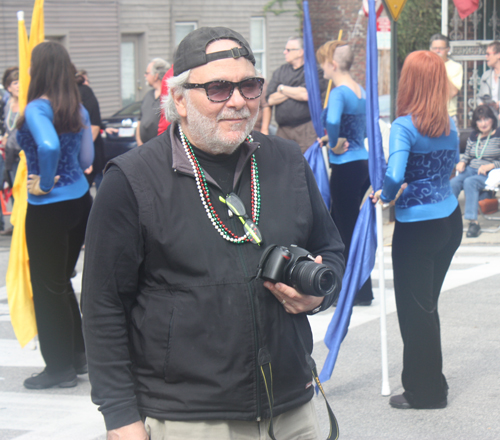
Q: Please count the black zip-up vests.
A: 1